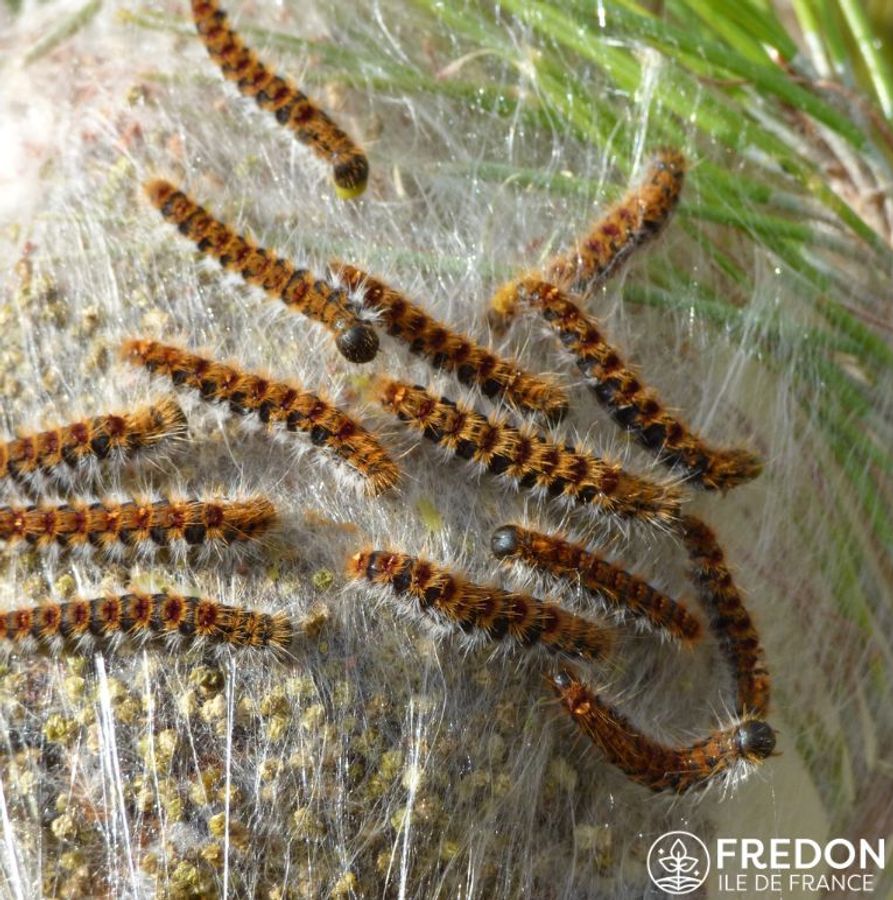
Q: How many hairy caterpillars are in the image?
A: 14